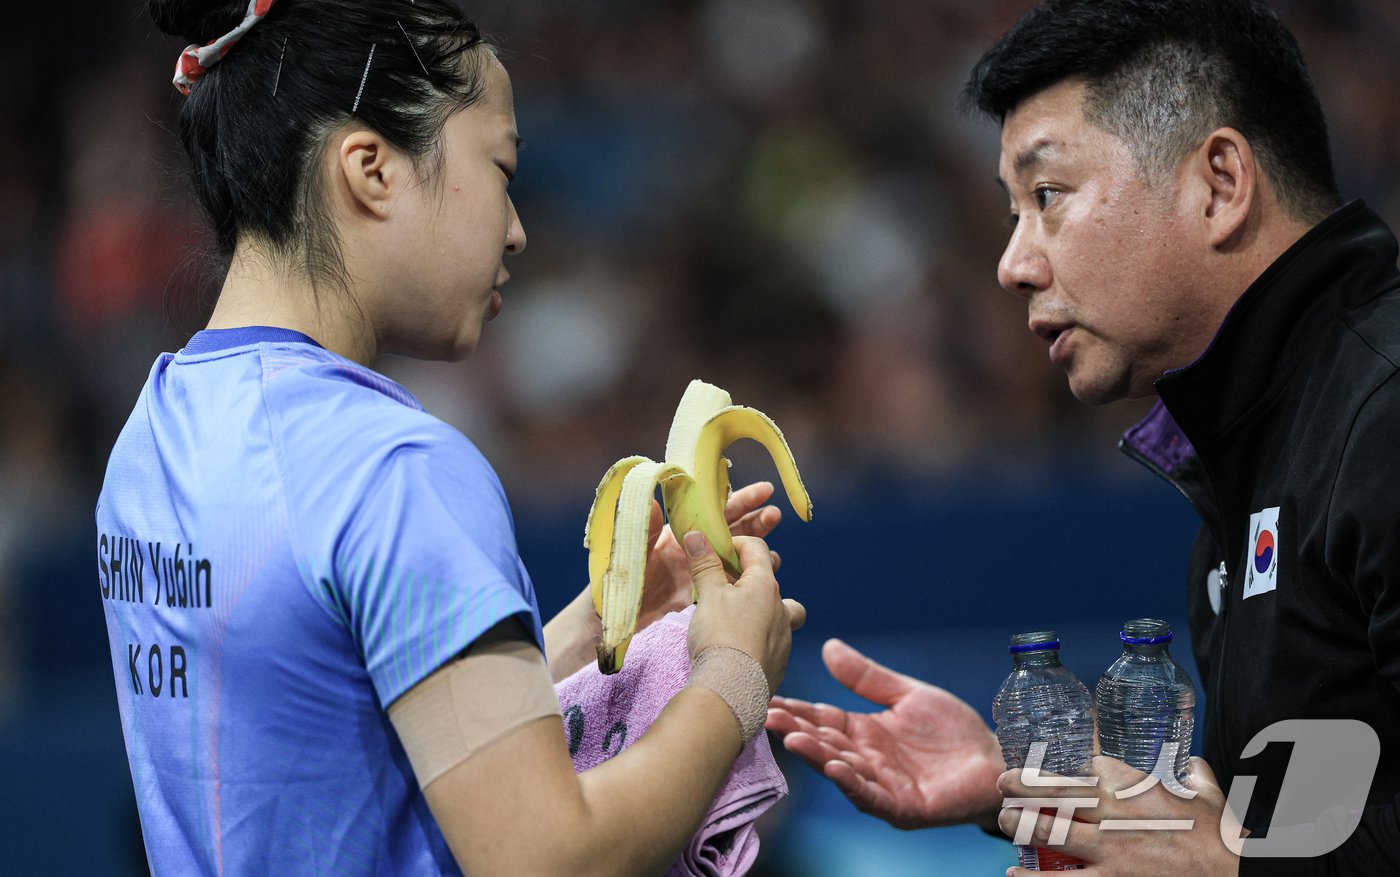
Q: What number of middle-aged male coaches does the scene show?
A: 1